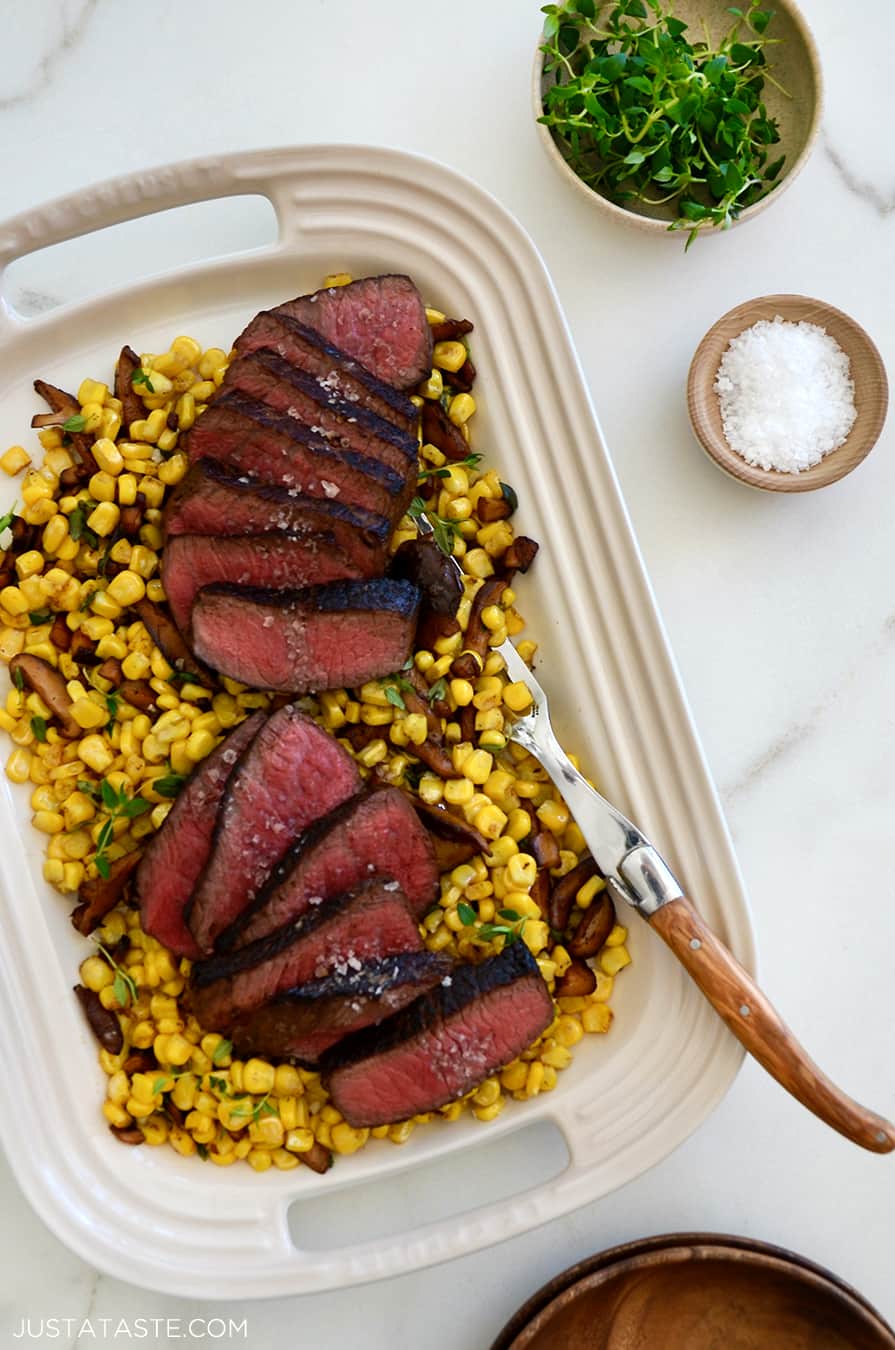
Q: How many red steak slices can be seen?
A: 13